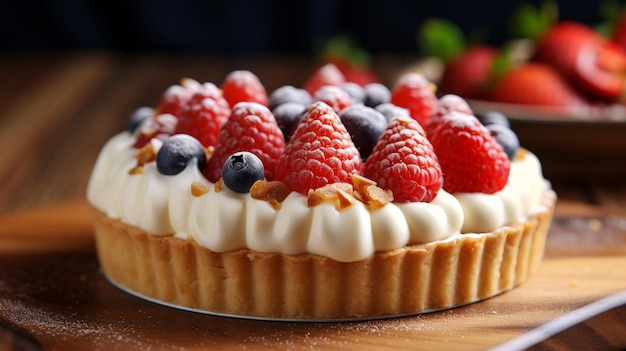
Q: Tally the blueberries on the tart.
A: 11